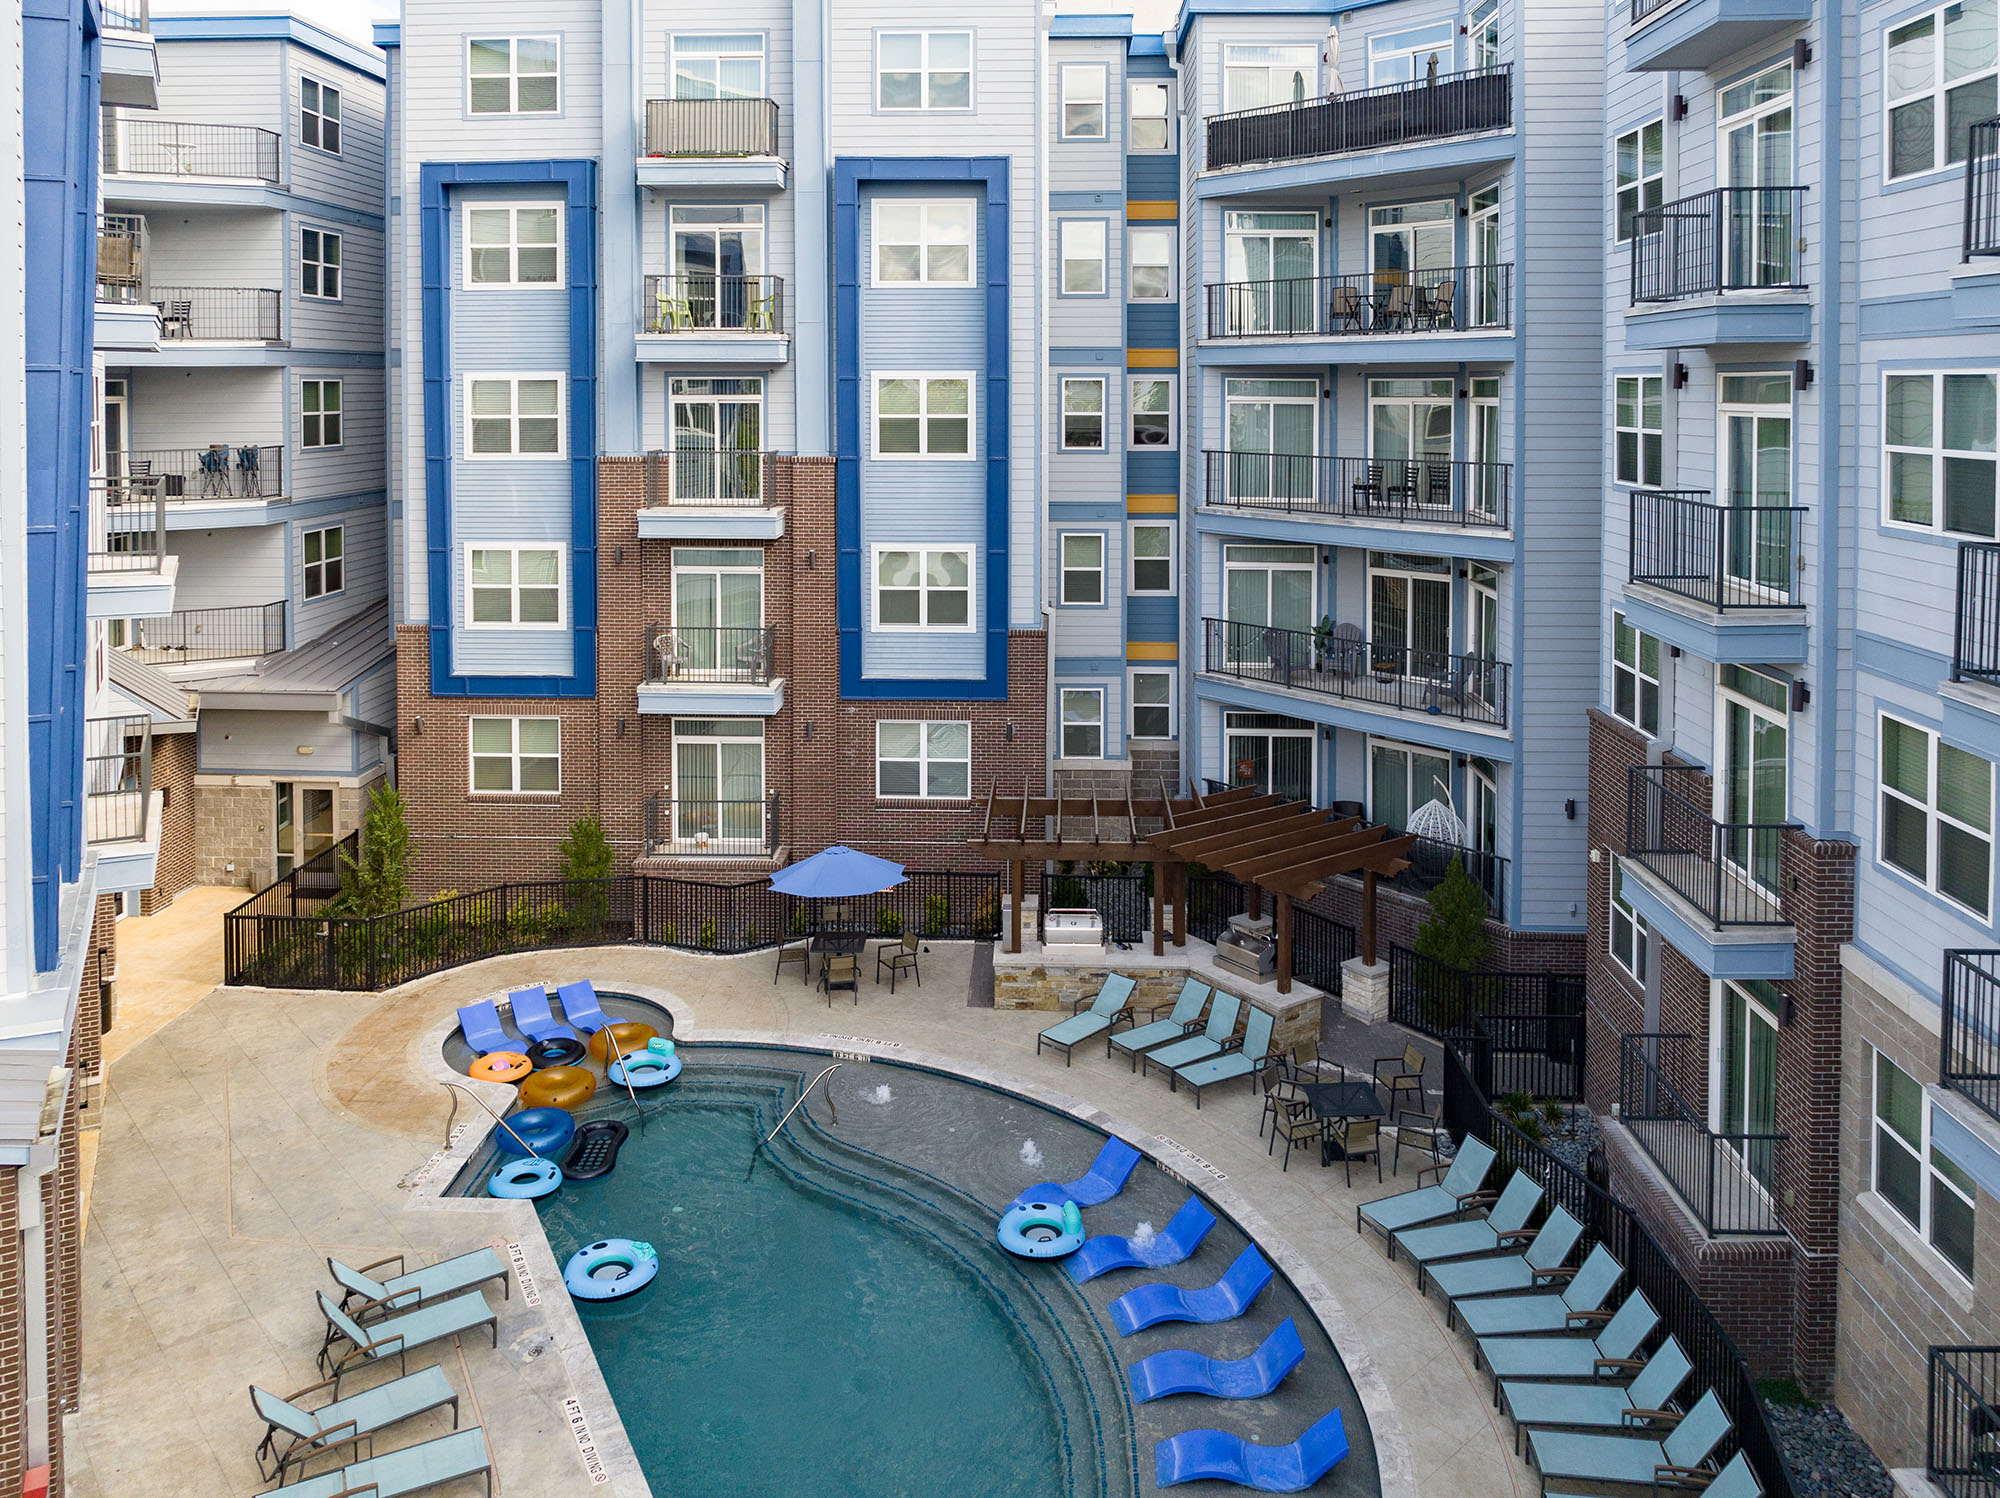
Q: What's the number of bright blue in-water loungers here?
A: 8